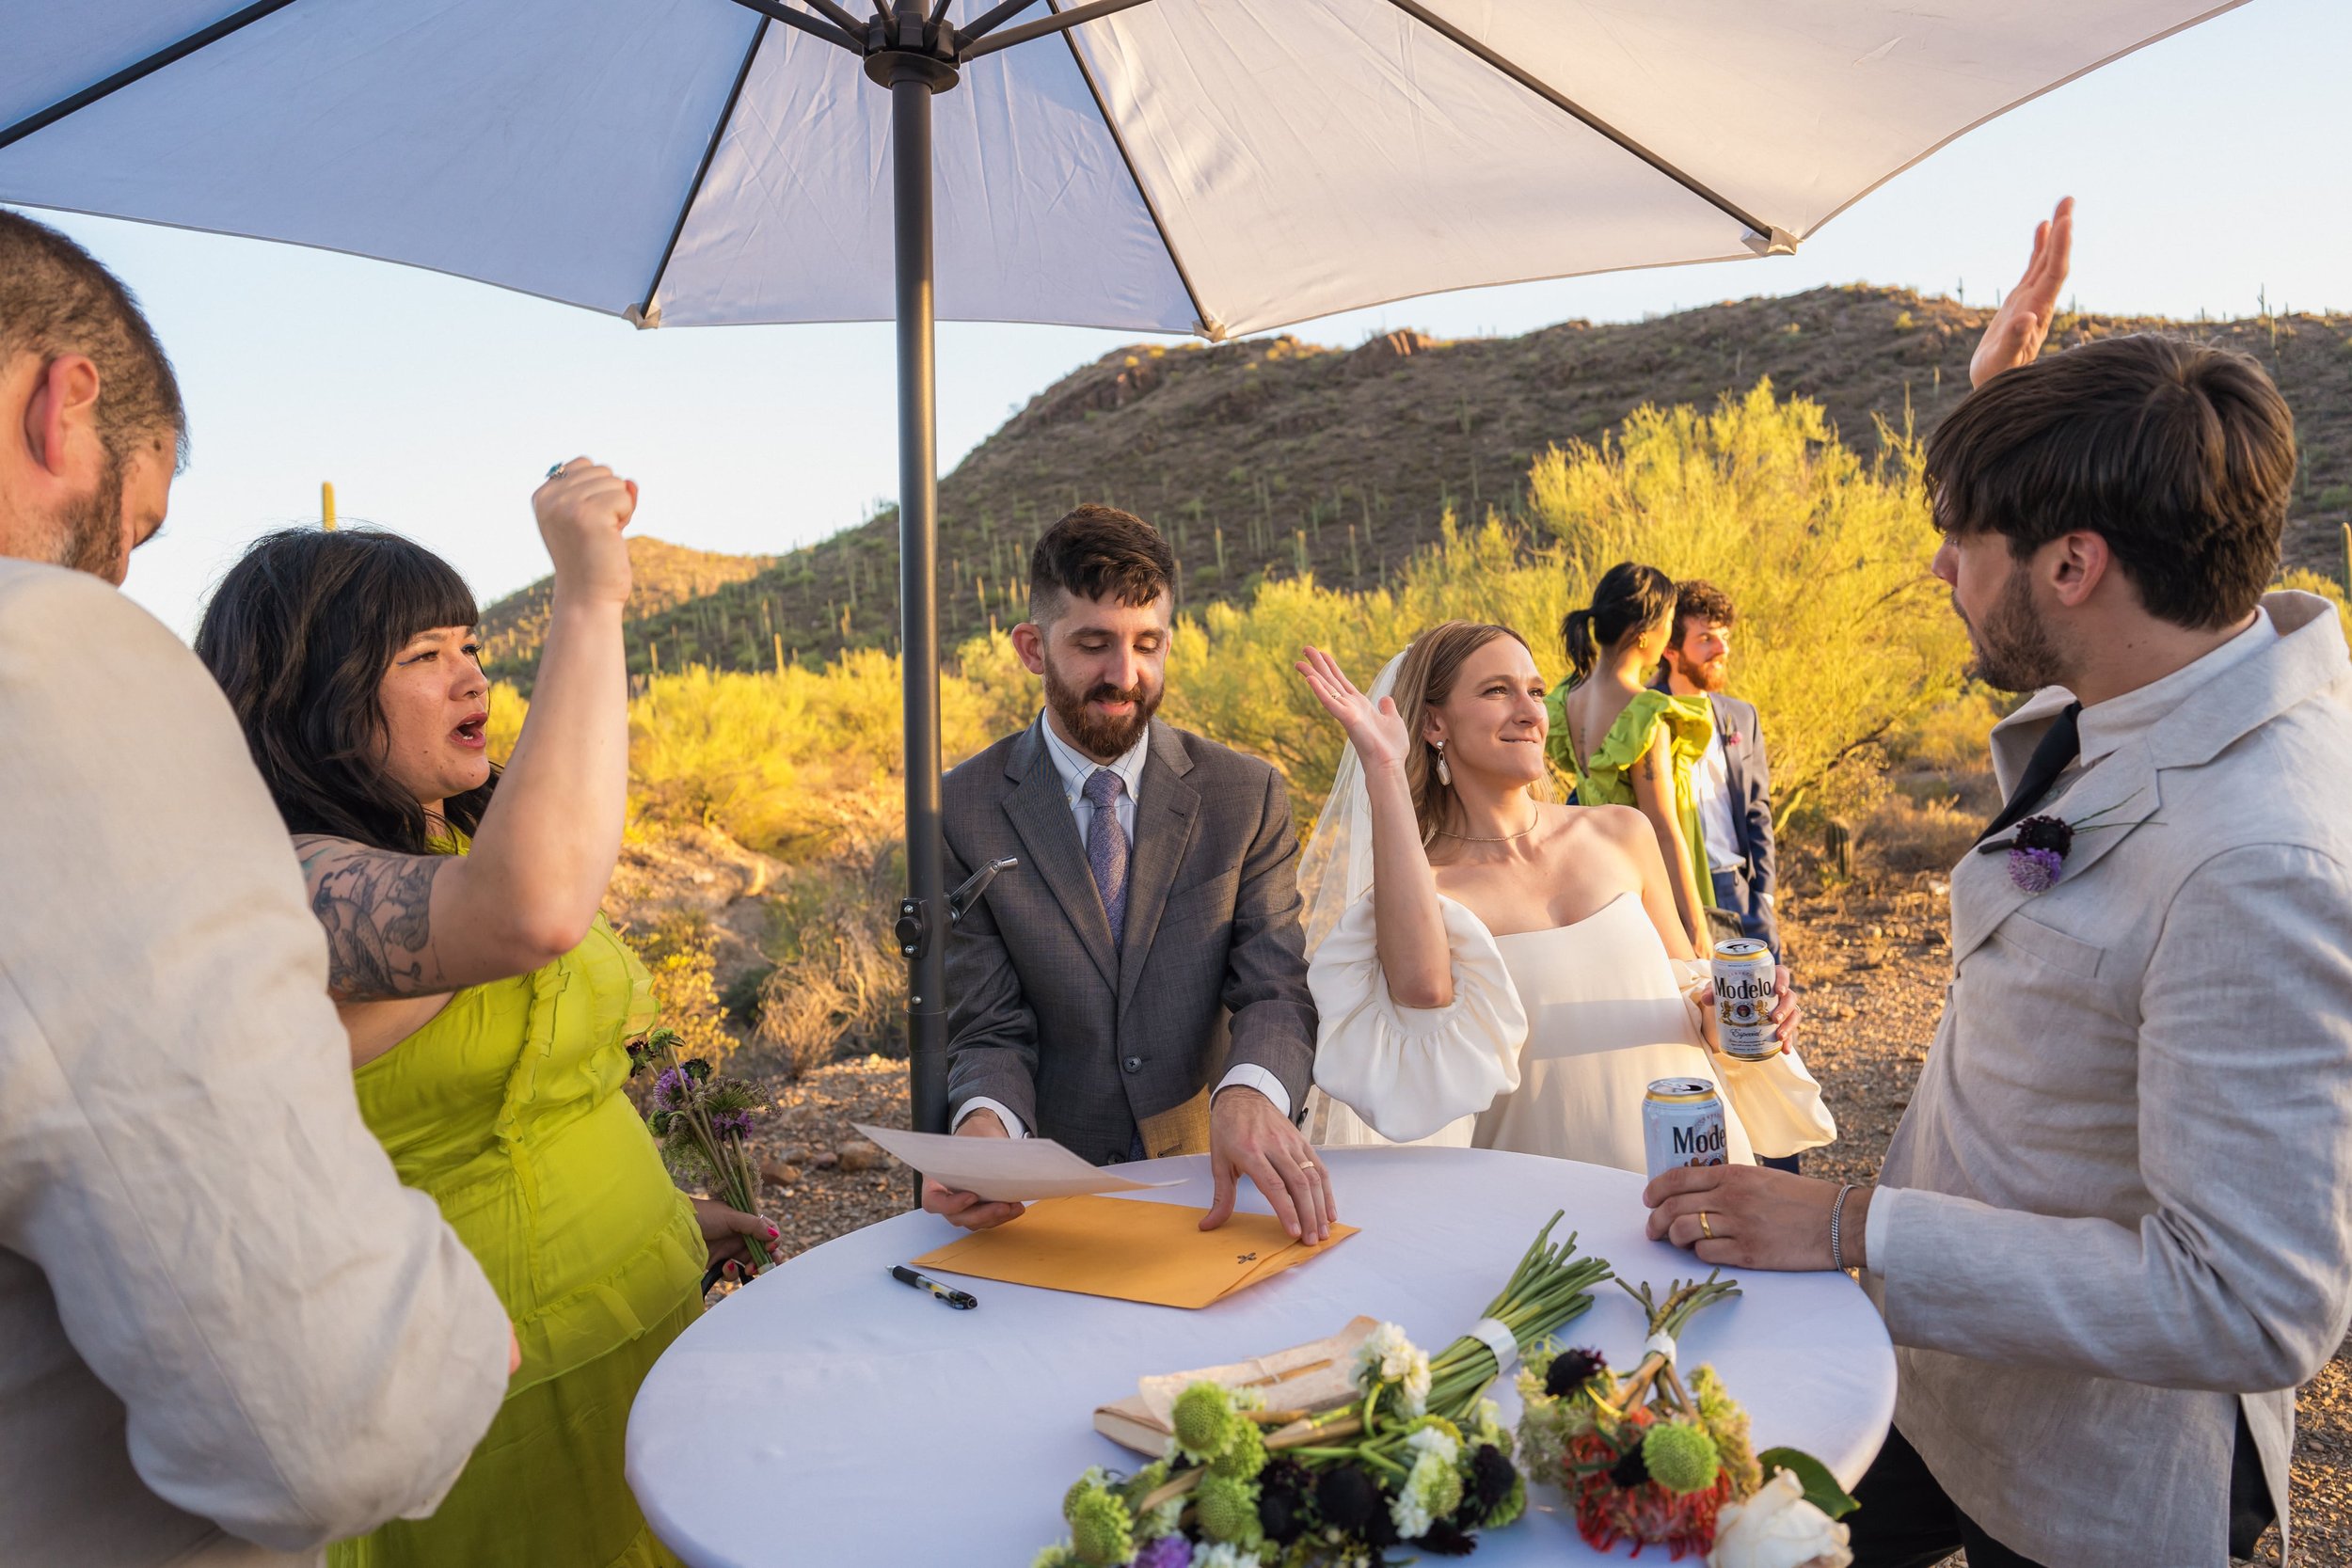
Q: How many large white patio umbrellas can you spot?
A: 1